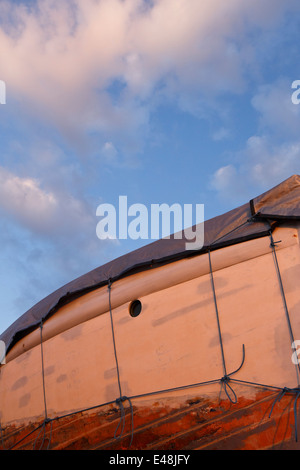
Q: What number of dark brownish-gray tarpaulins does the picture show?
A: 1